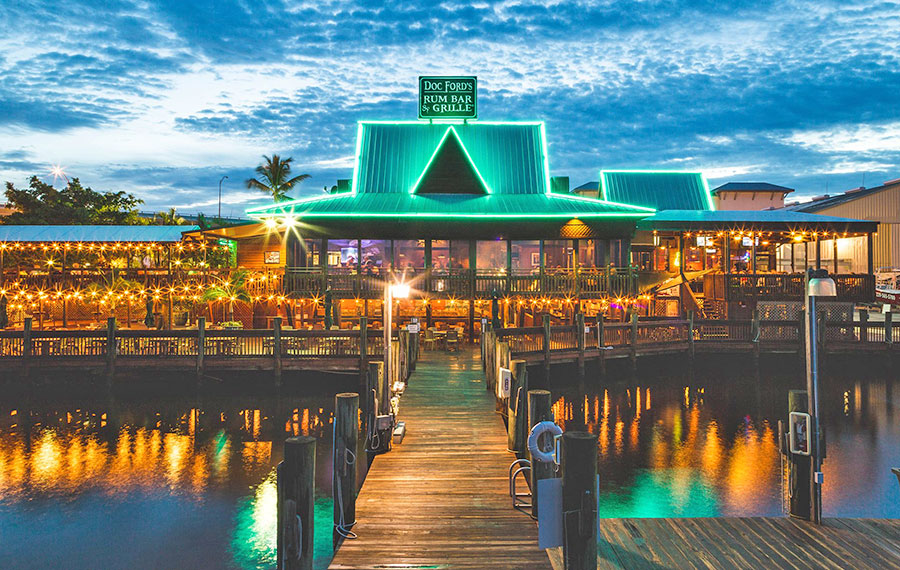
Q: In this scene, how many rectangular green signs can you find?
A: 1